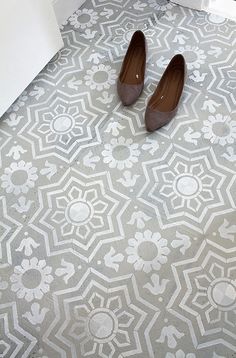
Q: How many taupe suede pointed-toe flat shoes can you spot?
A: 2